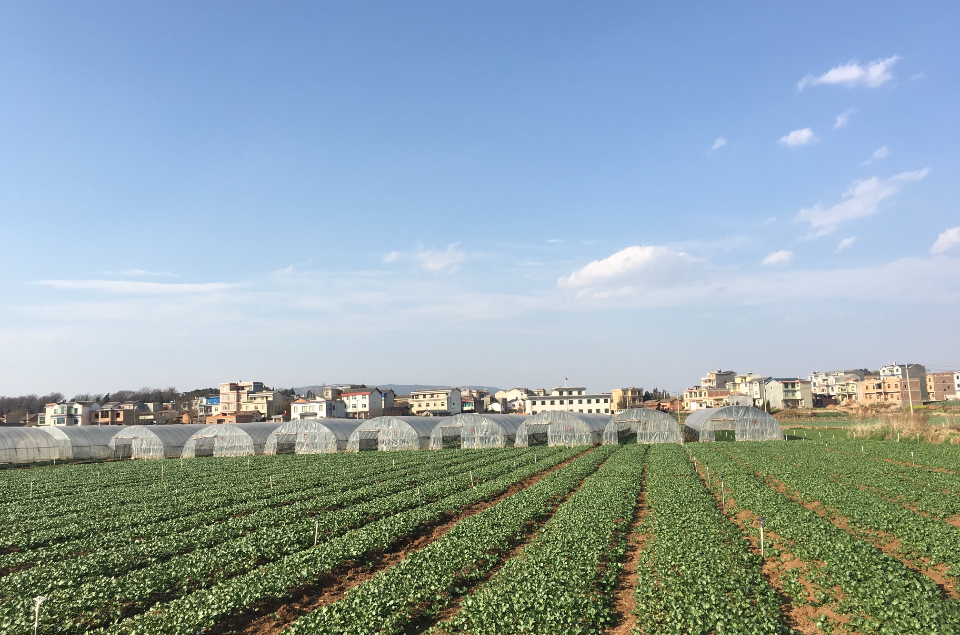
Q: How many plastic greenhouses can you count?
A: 10